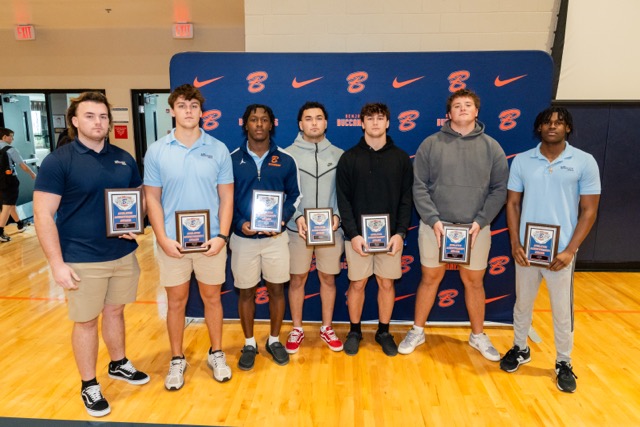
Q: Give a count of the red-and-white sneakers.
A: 2